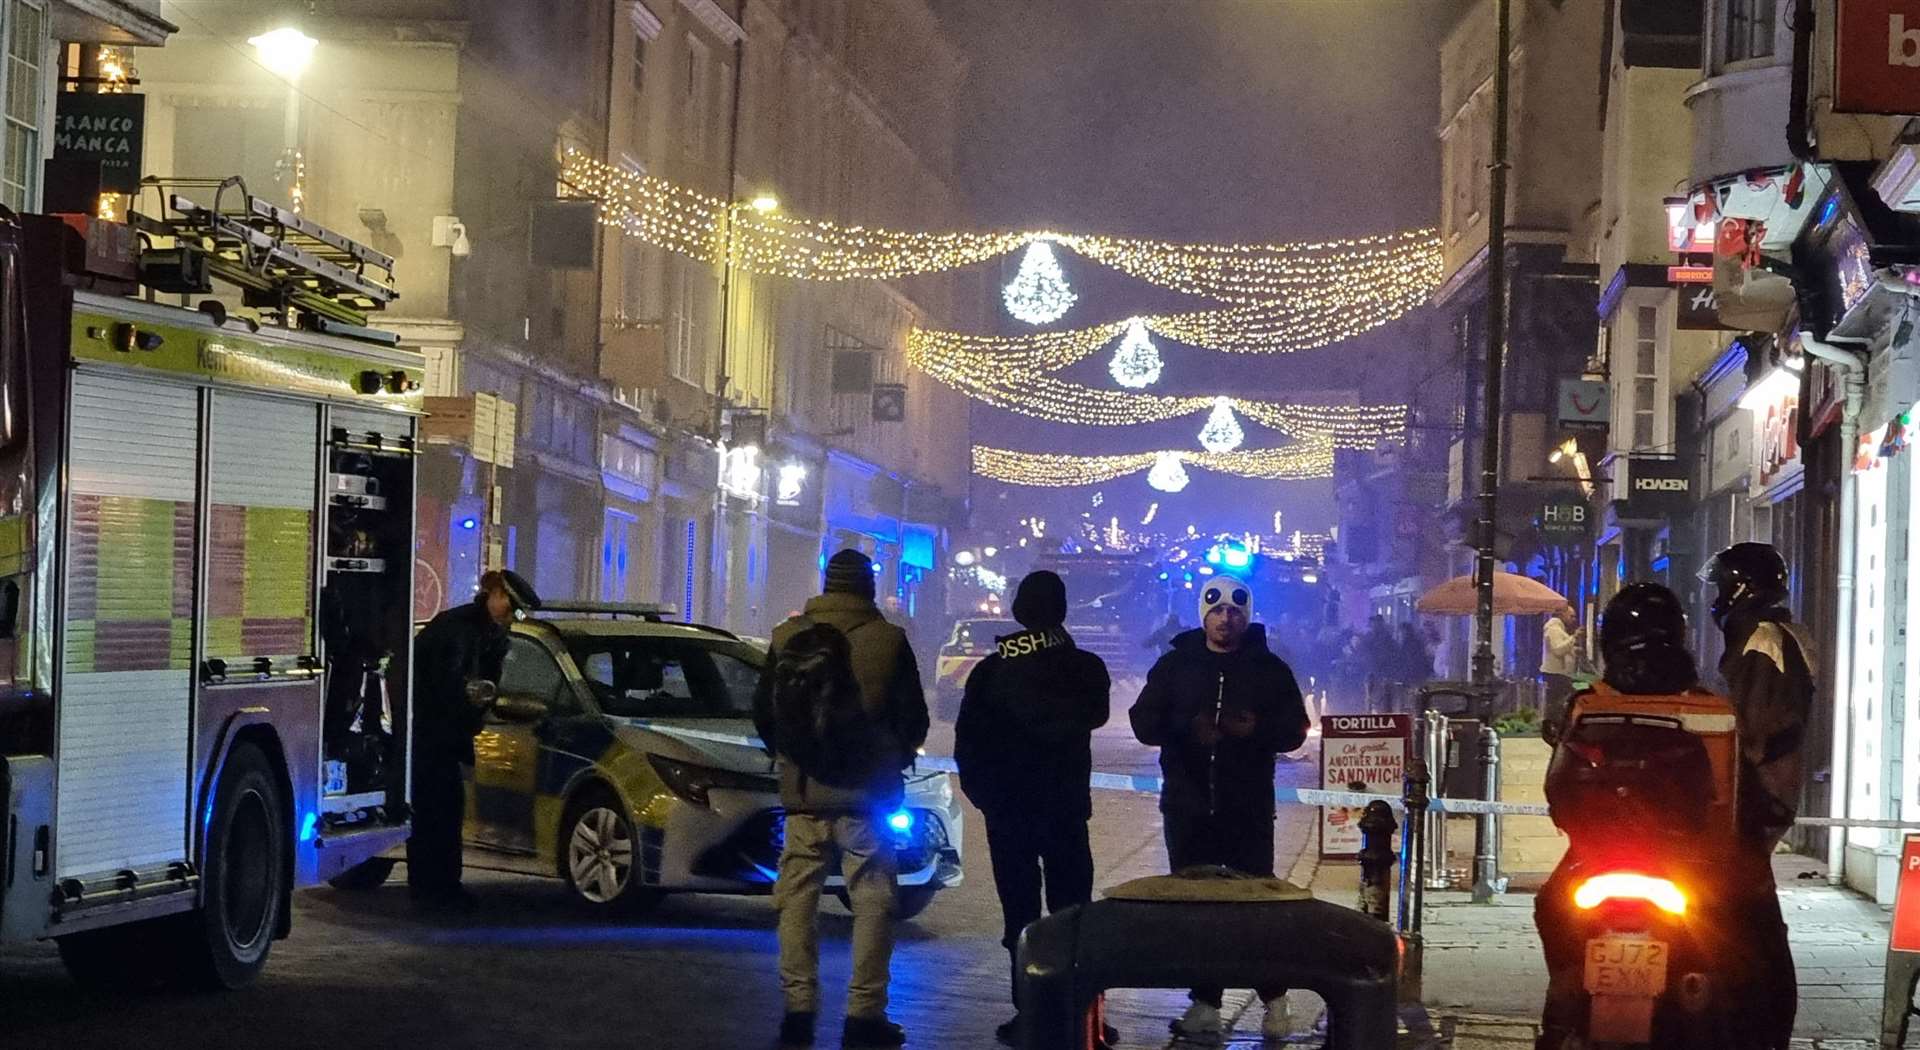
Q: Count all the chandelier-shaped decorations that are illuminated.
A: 4